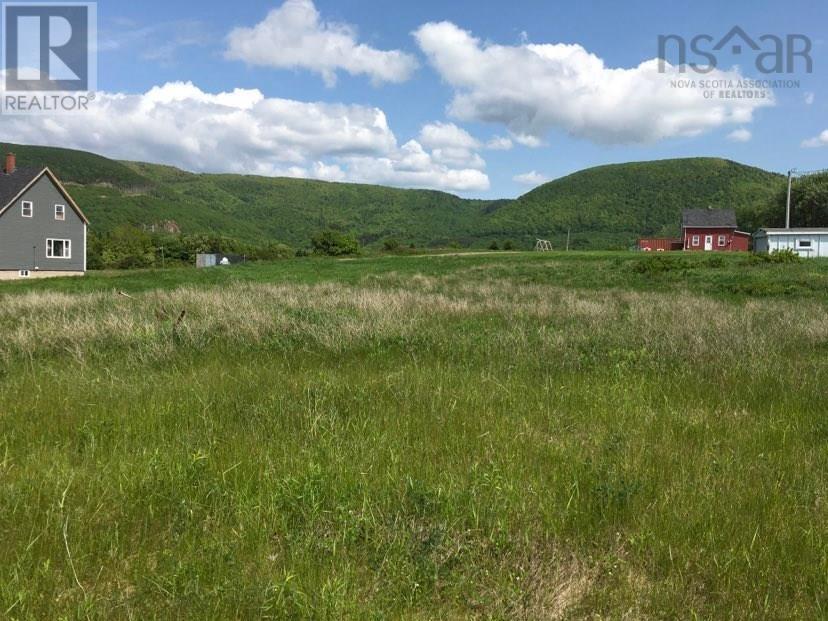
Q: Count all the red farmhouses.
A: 1